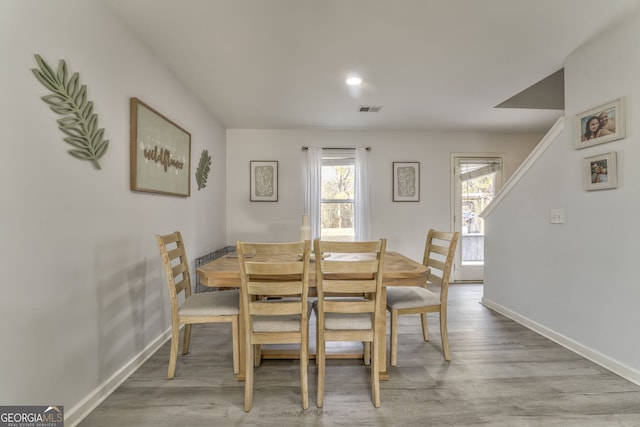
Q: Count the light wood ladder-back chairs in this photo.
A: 4